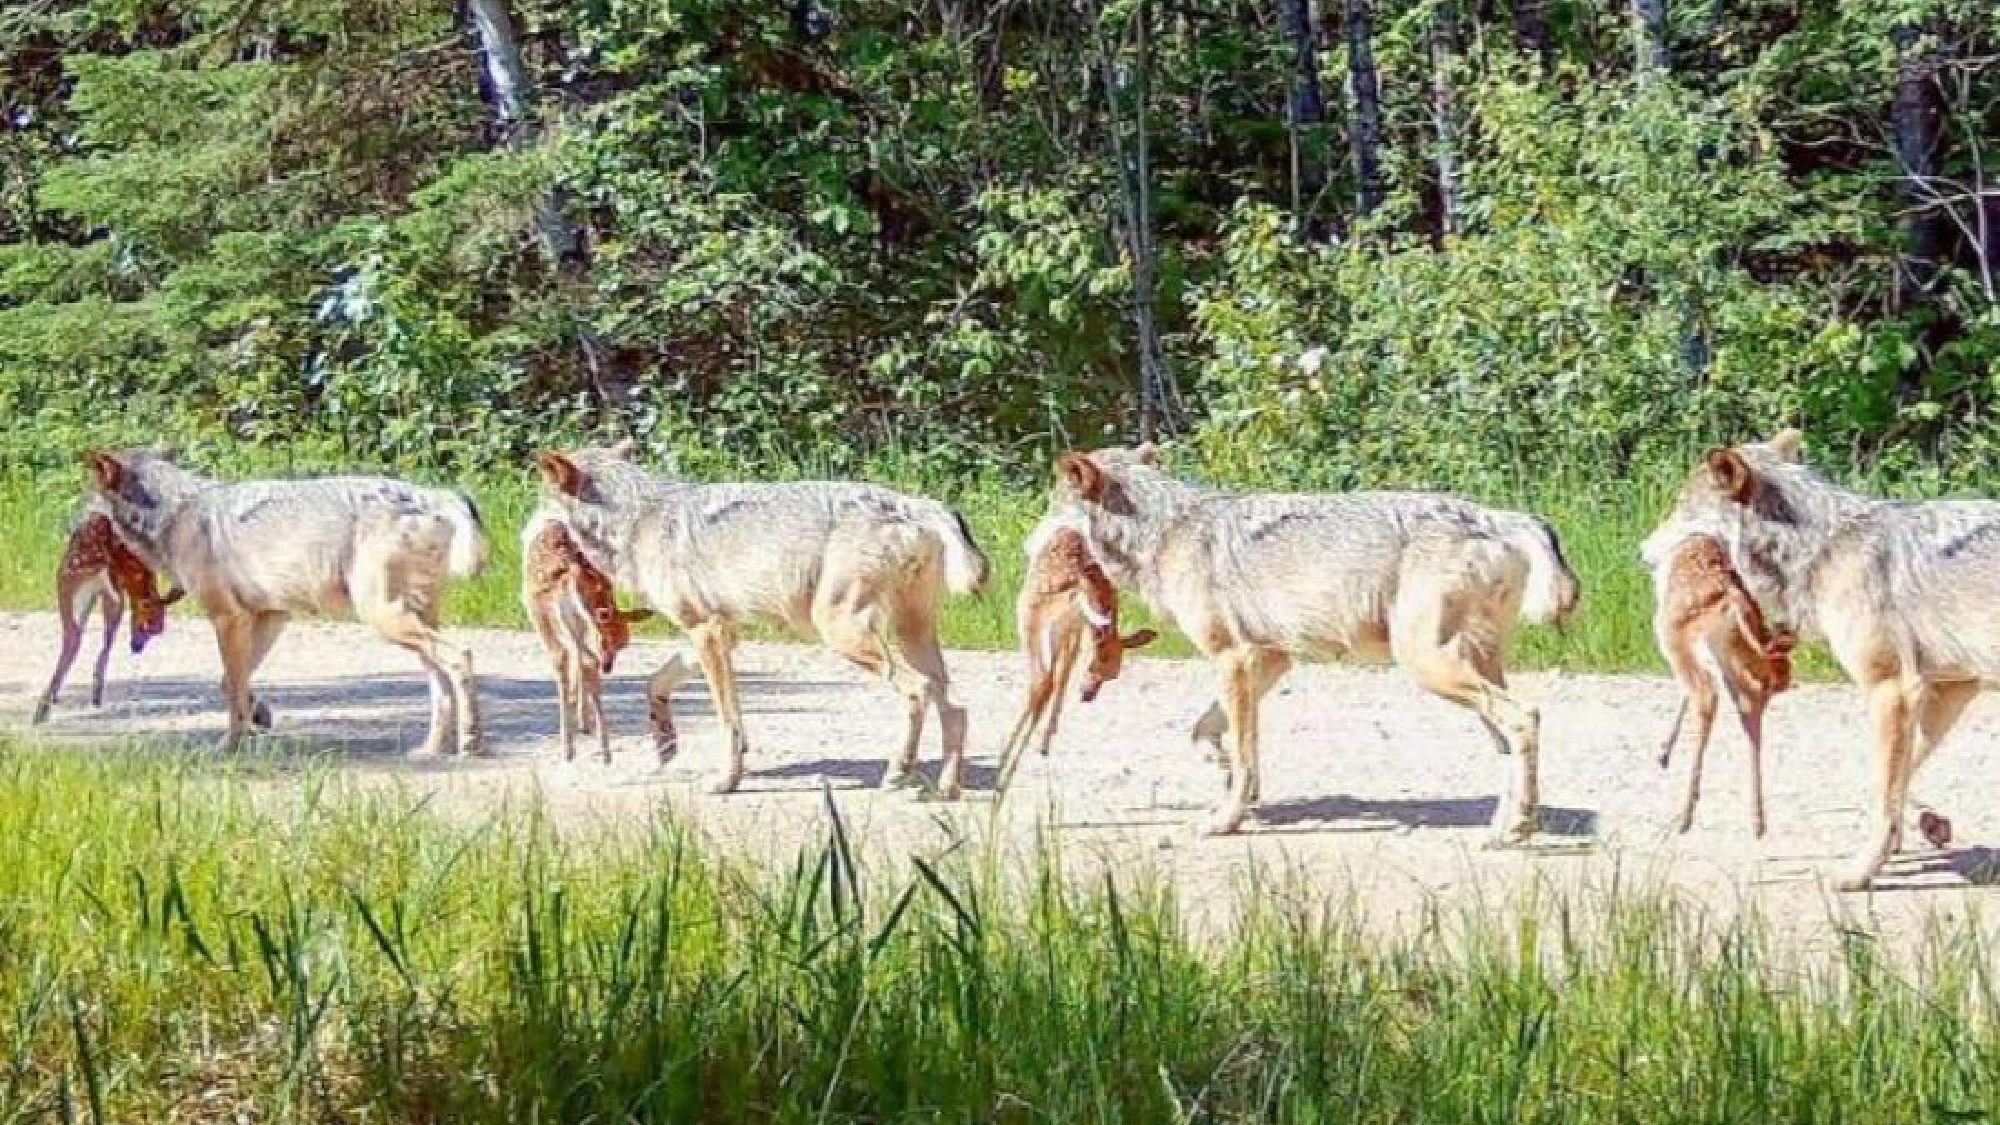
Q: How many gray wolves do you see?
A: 4